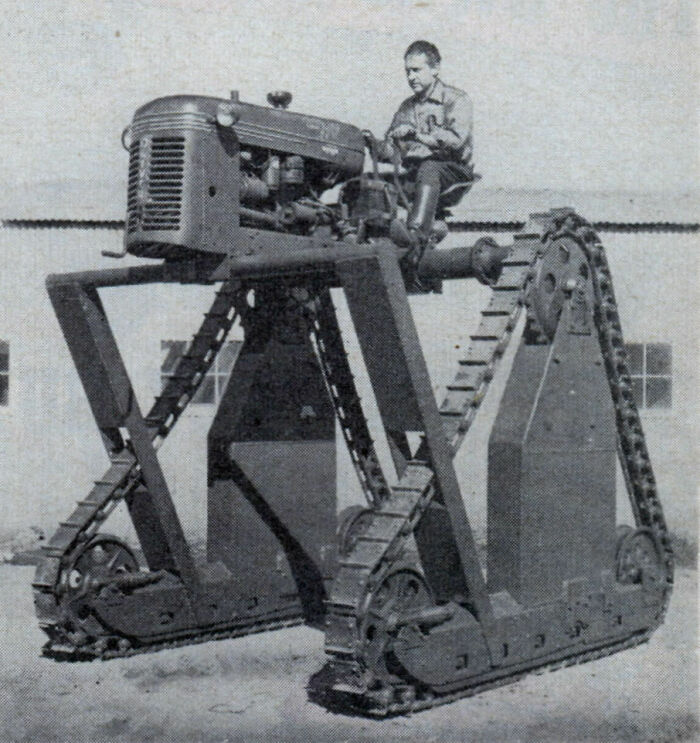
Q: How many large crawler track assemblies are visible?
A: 2